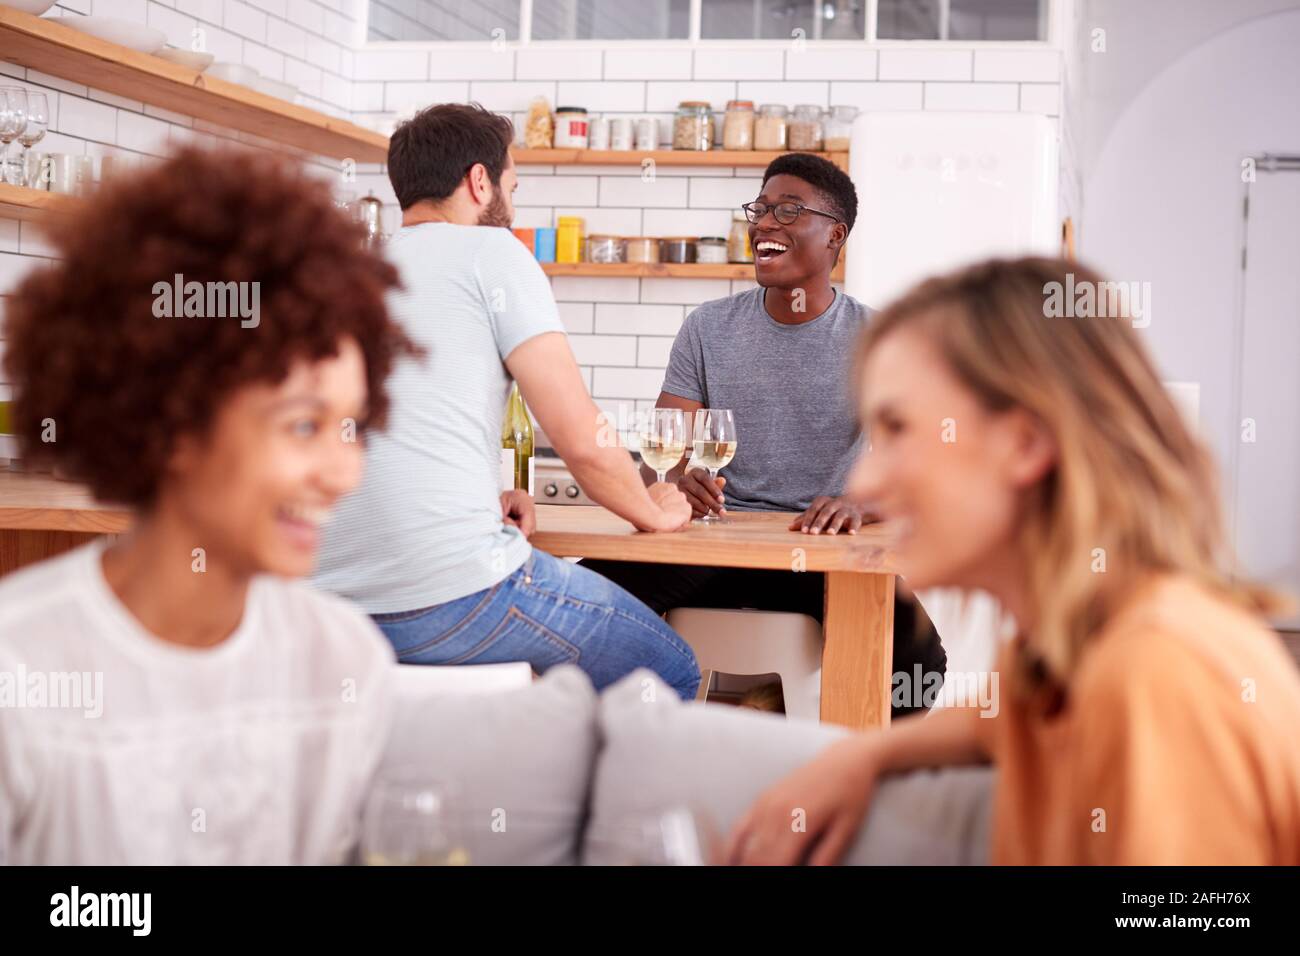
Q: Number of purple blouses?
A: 0